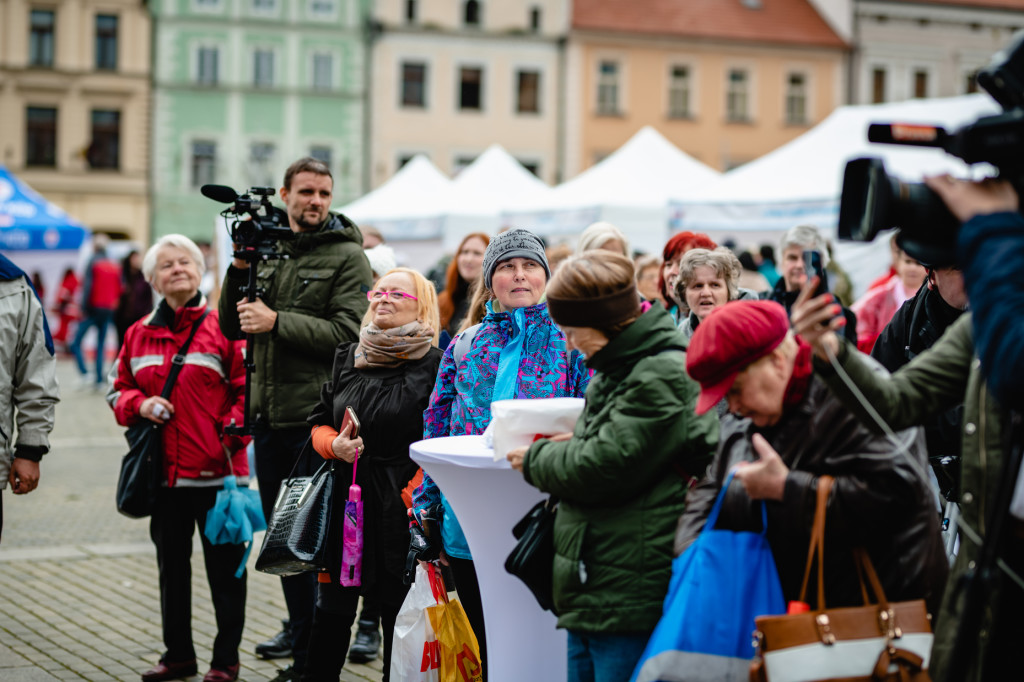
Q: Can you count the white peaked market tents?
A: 4